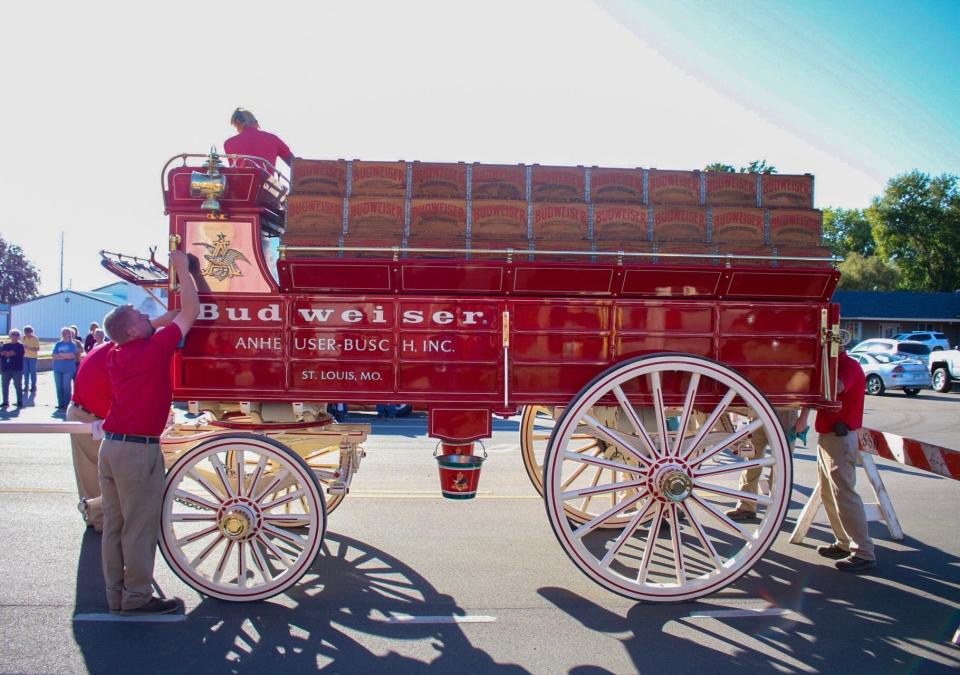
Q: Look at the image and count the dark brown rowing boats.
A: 0